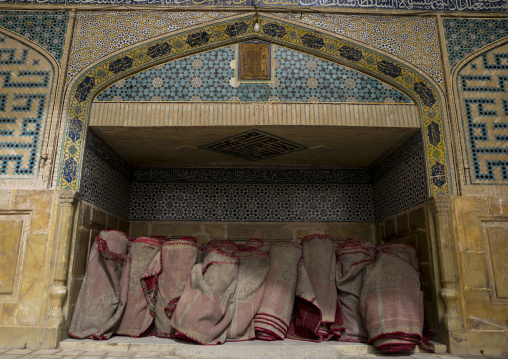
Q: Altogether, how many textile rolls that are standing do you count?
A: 9